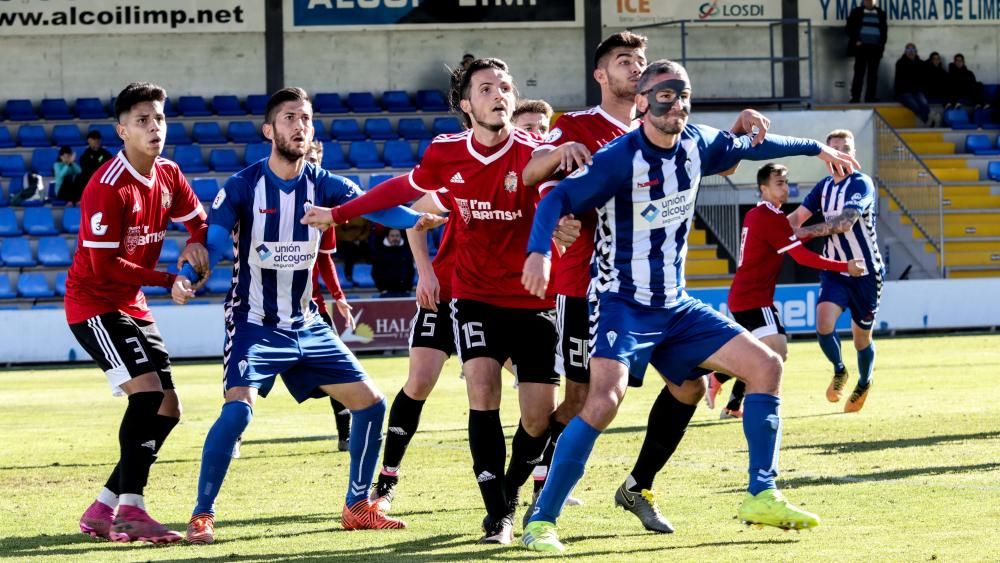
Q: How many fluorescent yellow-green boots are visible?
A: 2